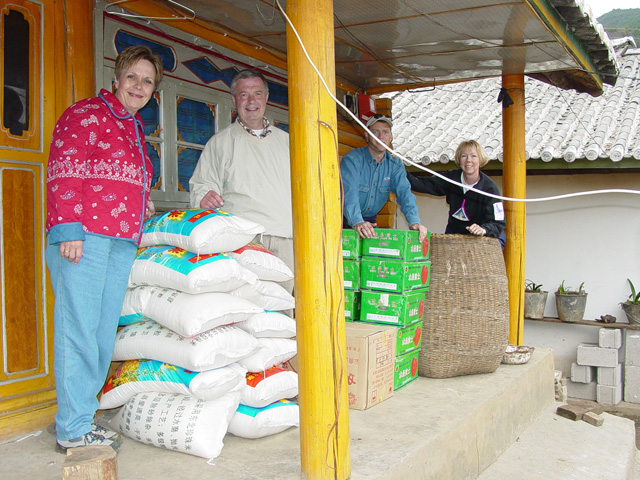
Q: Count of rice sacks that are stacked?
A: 12